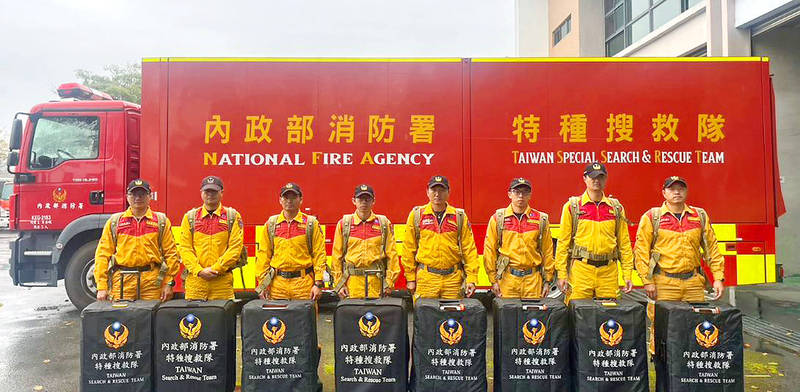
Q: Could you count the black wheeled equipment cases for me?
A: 8